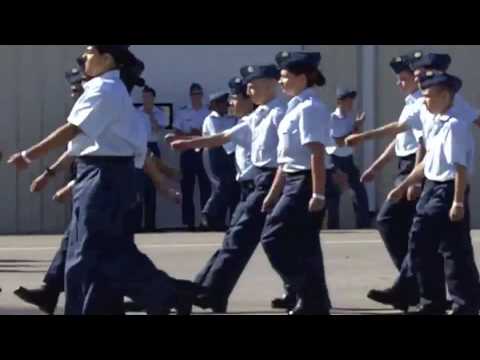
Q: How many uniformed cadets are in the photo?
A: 13